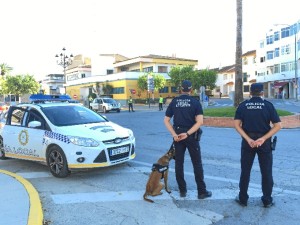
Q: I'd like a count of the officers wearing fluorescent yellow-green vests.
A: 3